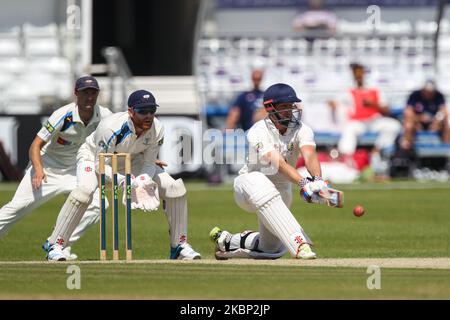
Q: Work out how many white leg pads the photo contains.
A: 4